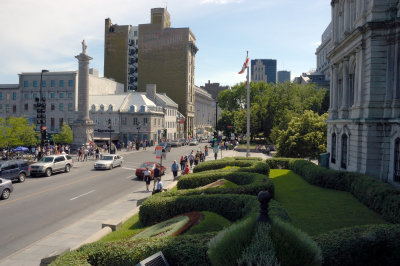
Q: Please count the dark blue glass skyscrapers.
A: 1